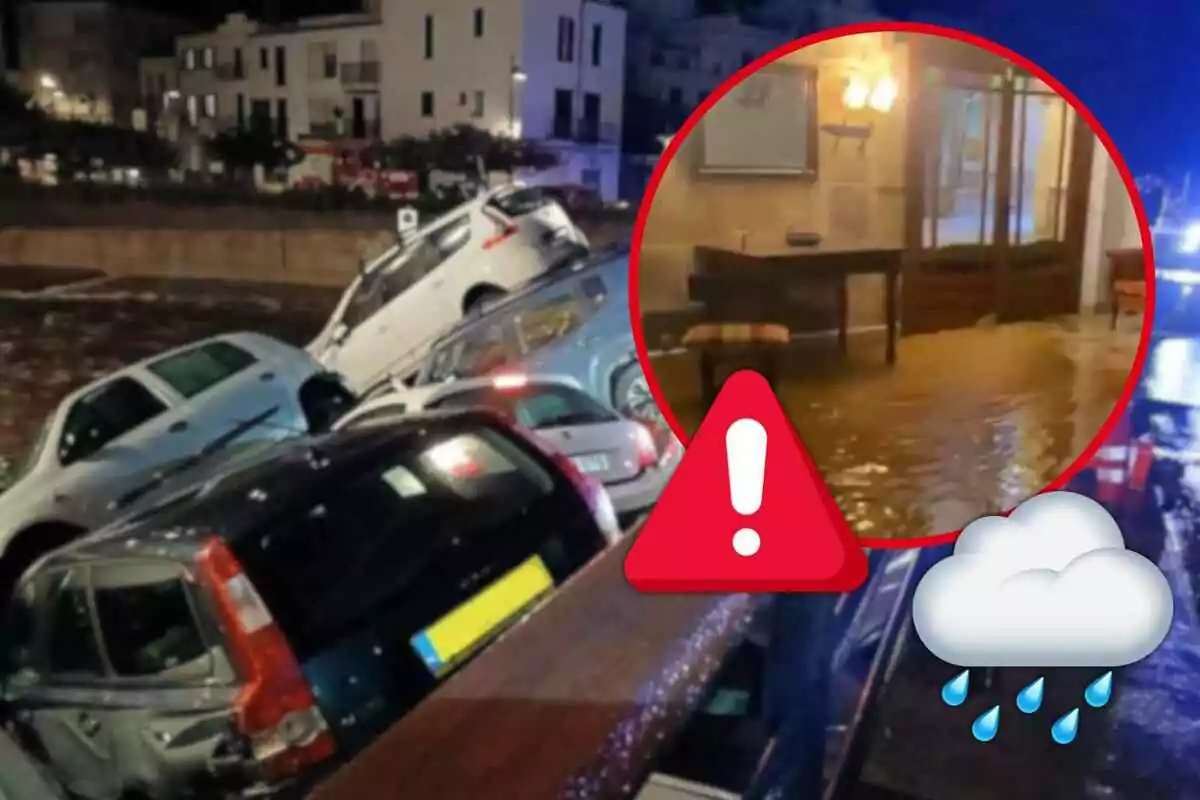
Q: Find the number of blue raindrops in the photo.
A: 5